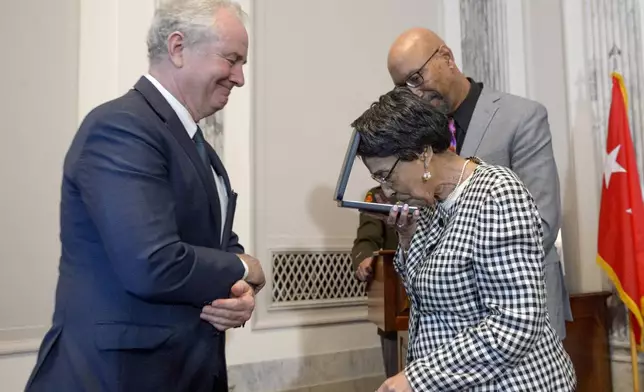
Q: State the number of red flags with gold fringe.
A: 1